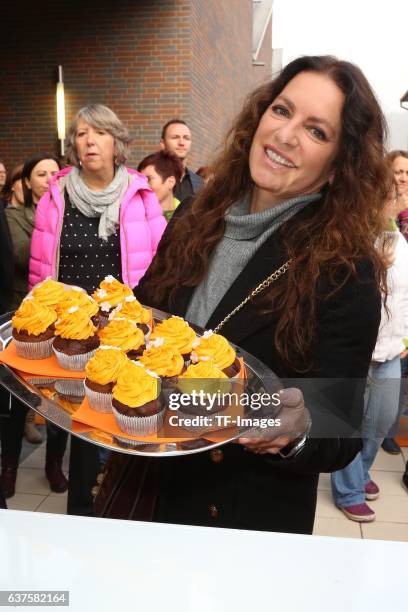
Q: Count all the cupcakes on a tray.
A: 13